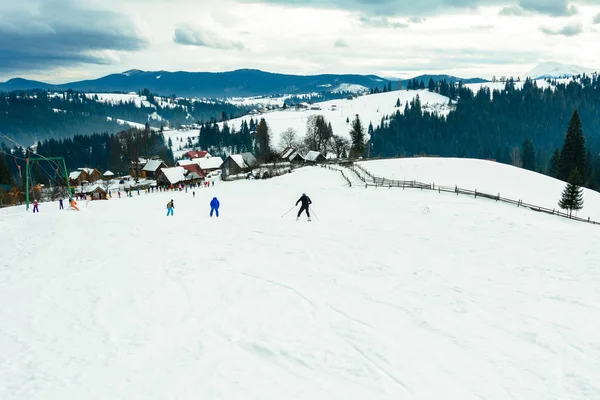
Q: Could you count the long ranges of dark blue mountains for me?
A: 1